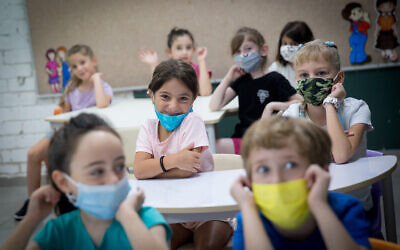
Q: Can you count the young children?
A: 8